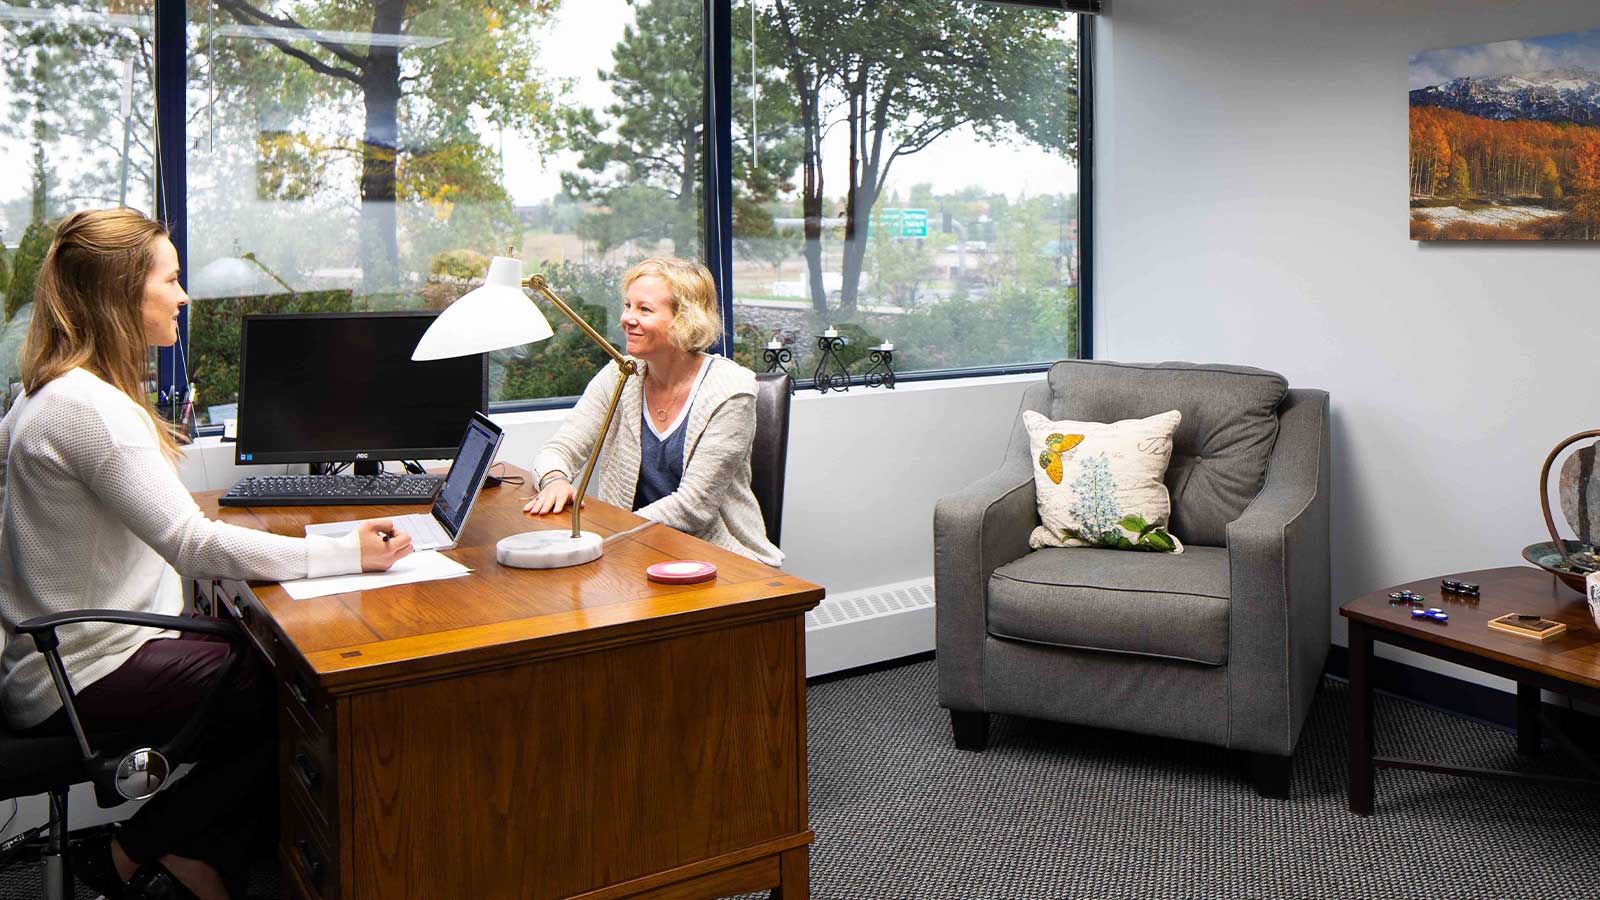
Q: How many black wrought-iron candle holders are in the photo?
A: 3